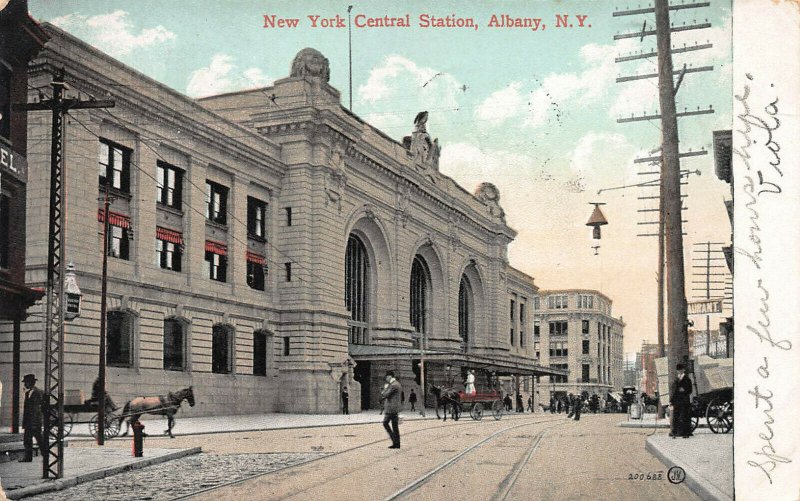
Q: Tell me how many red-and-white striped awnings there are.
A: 4